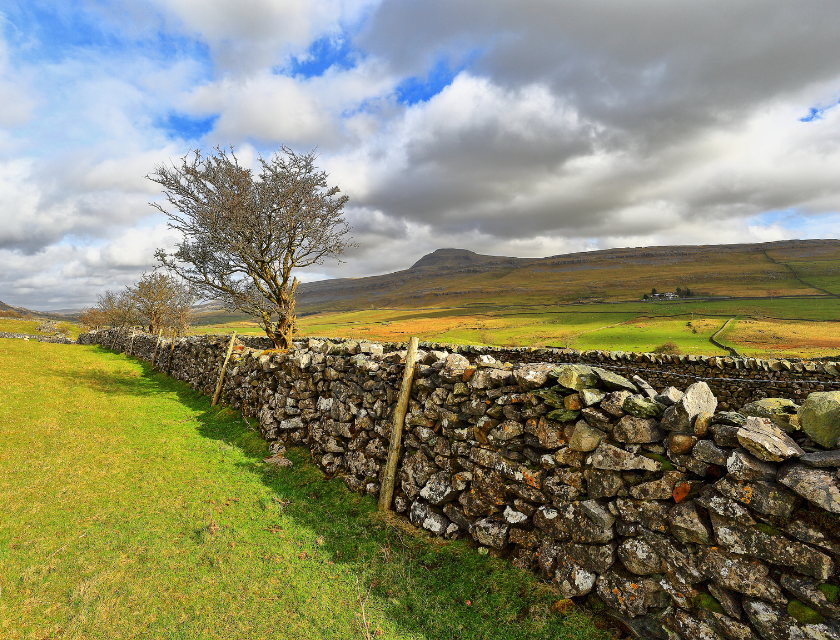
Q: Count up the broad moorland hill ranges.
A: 1